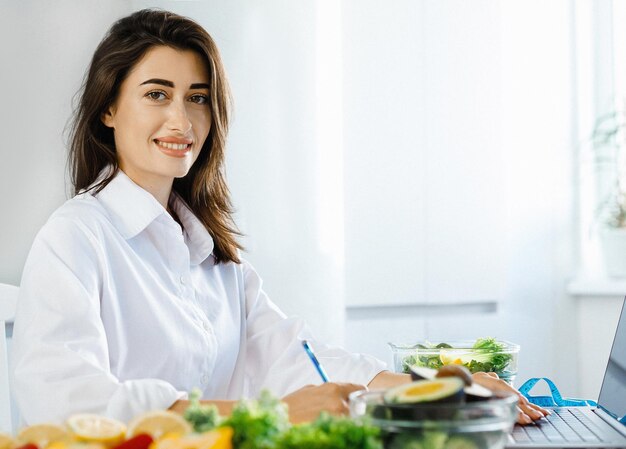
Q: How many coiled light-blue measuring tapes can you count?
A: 1